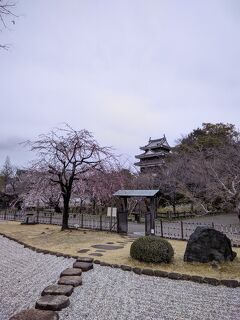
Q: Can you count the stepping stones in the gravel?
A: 7